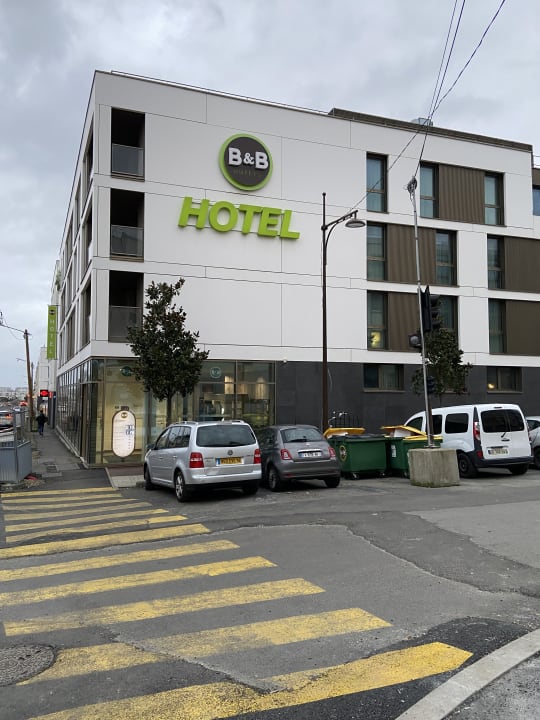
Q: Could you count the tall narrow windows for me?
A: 9